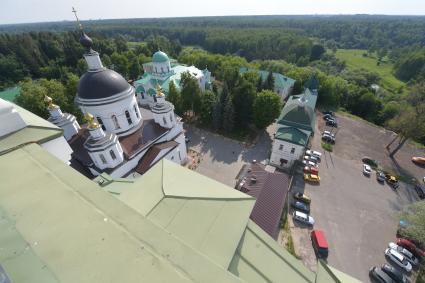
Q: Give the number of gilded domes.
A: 3